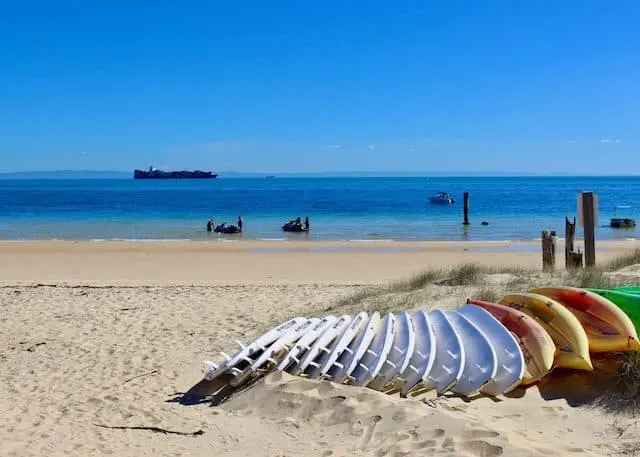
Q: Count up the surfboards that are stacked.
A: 12